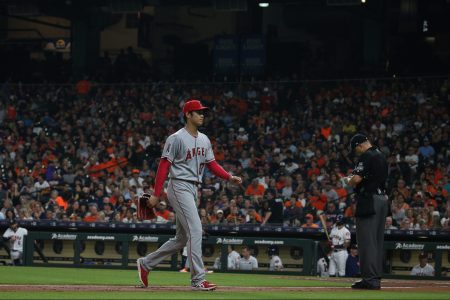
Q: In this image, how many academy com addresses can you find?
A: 2